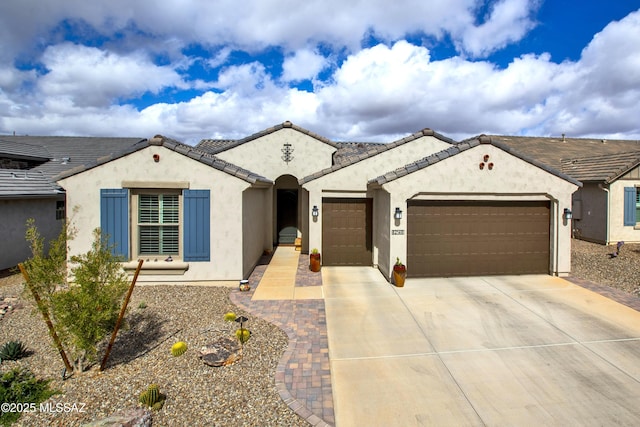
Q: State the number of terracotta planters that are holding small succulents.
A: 2